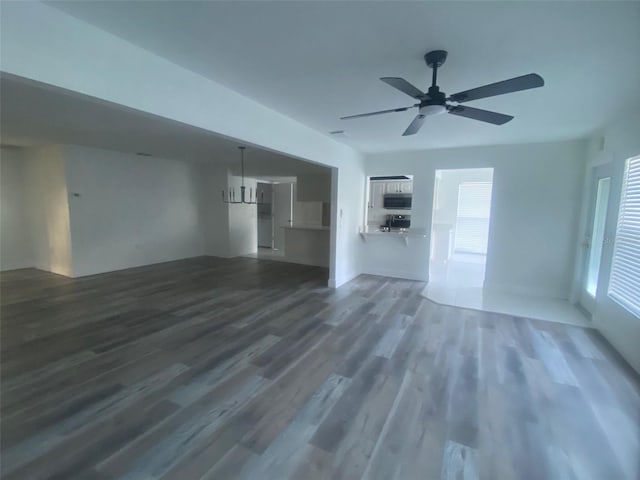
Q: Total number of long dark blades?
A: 5